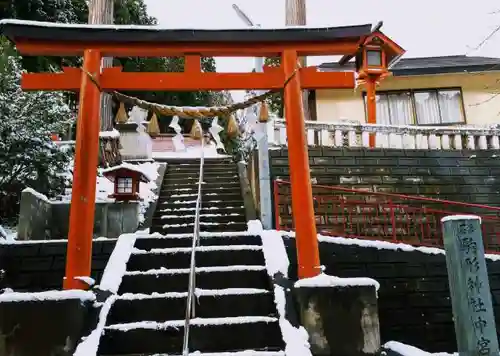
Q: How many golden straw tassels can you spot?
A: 5